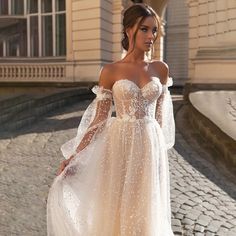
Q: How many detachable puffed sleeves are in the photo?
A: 2